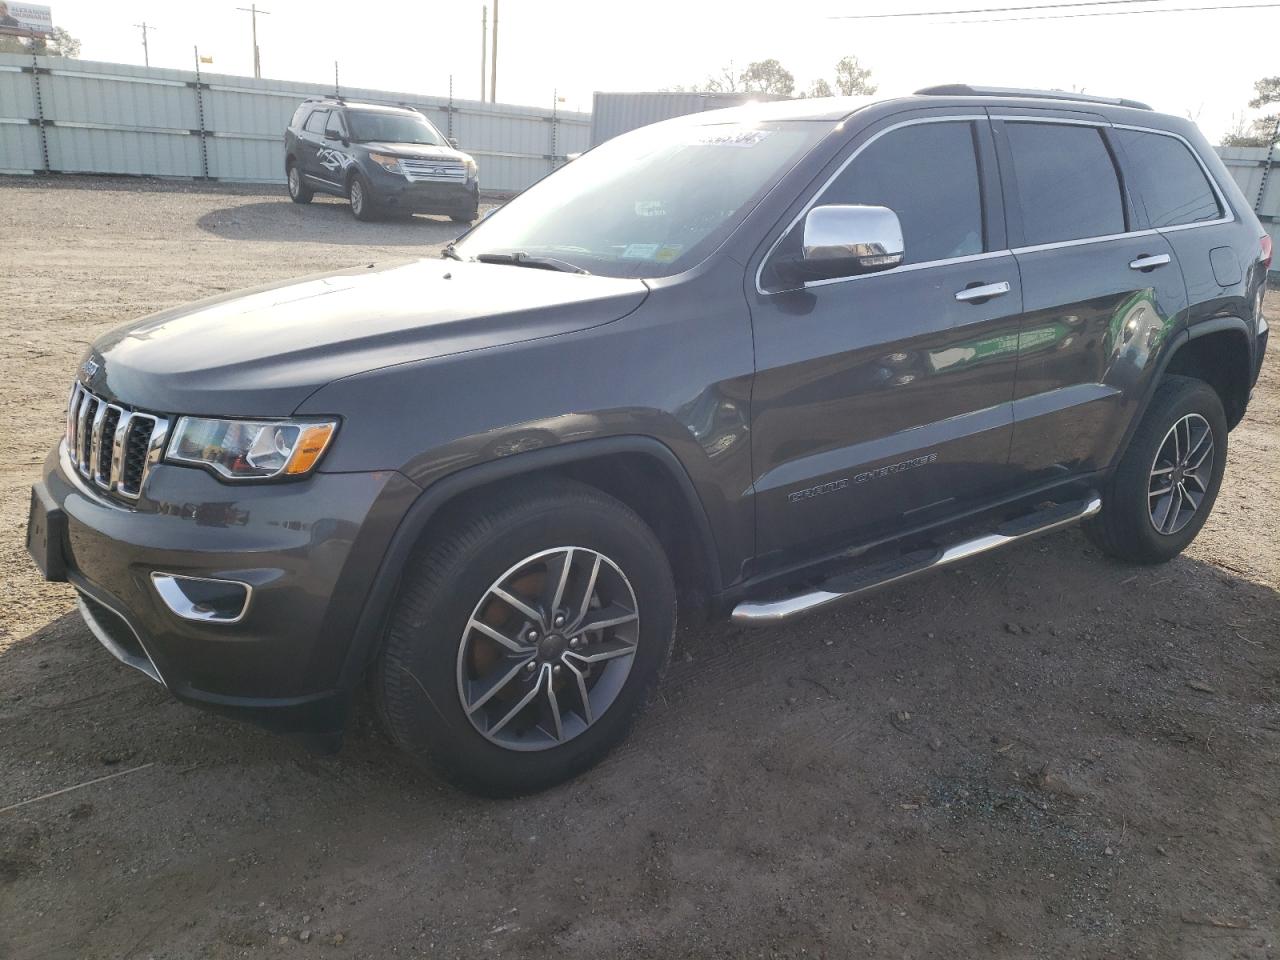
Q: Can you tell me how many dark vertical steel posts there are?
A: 6